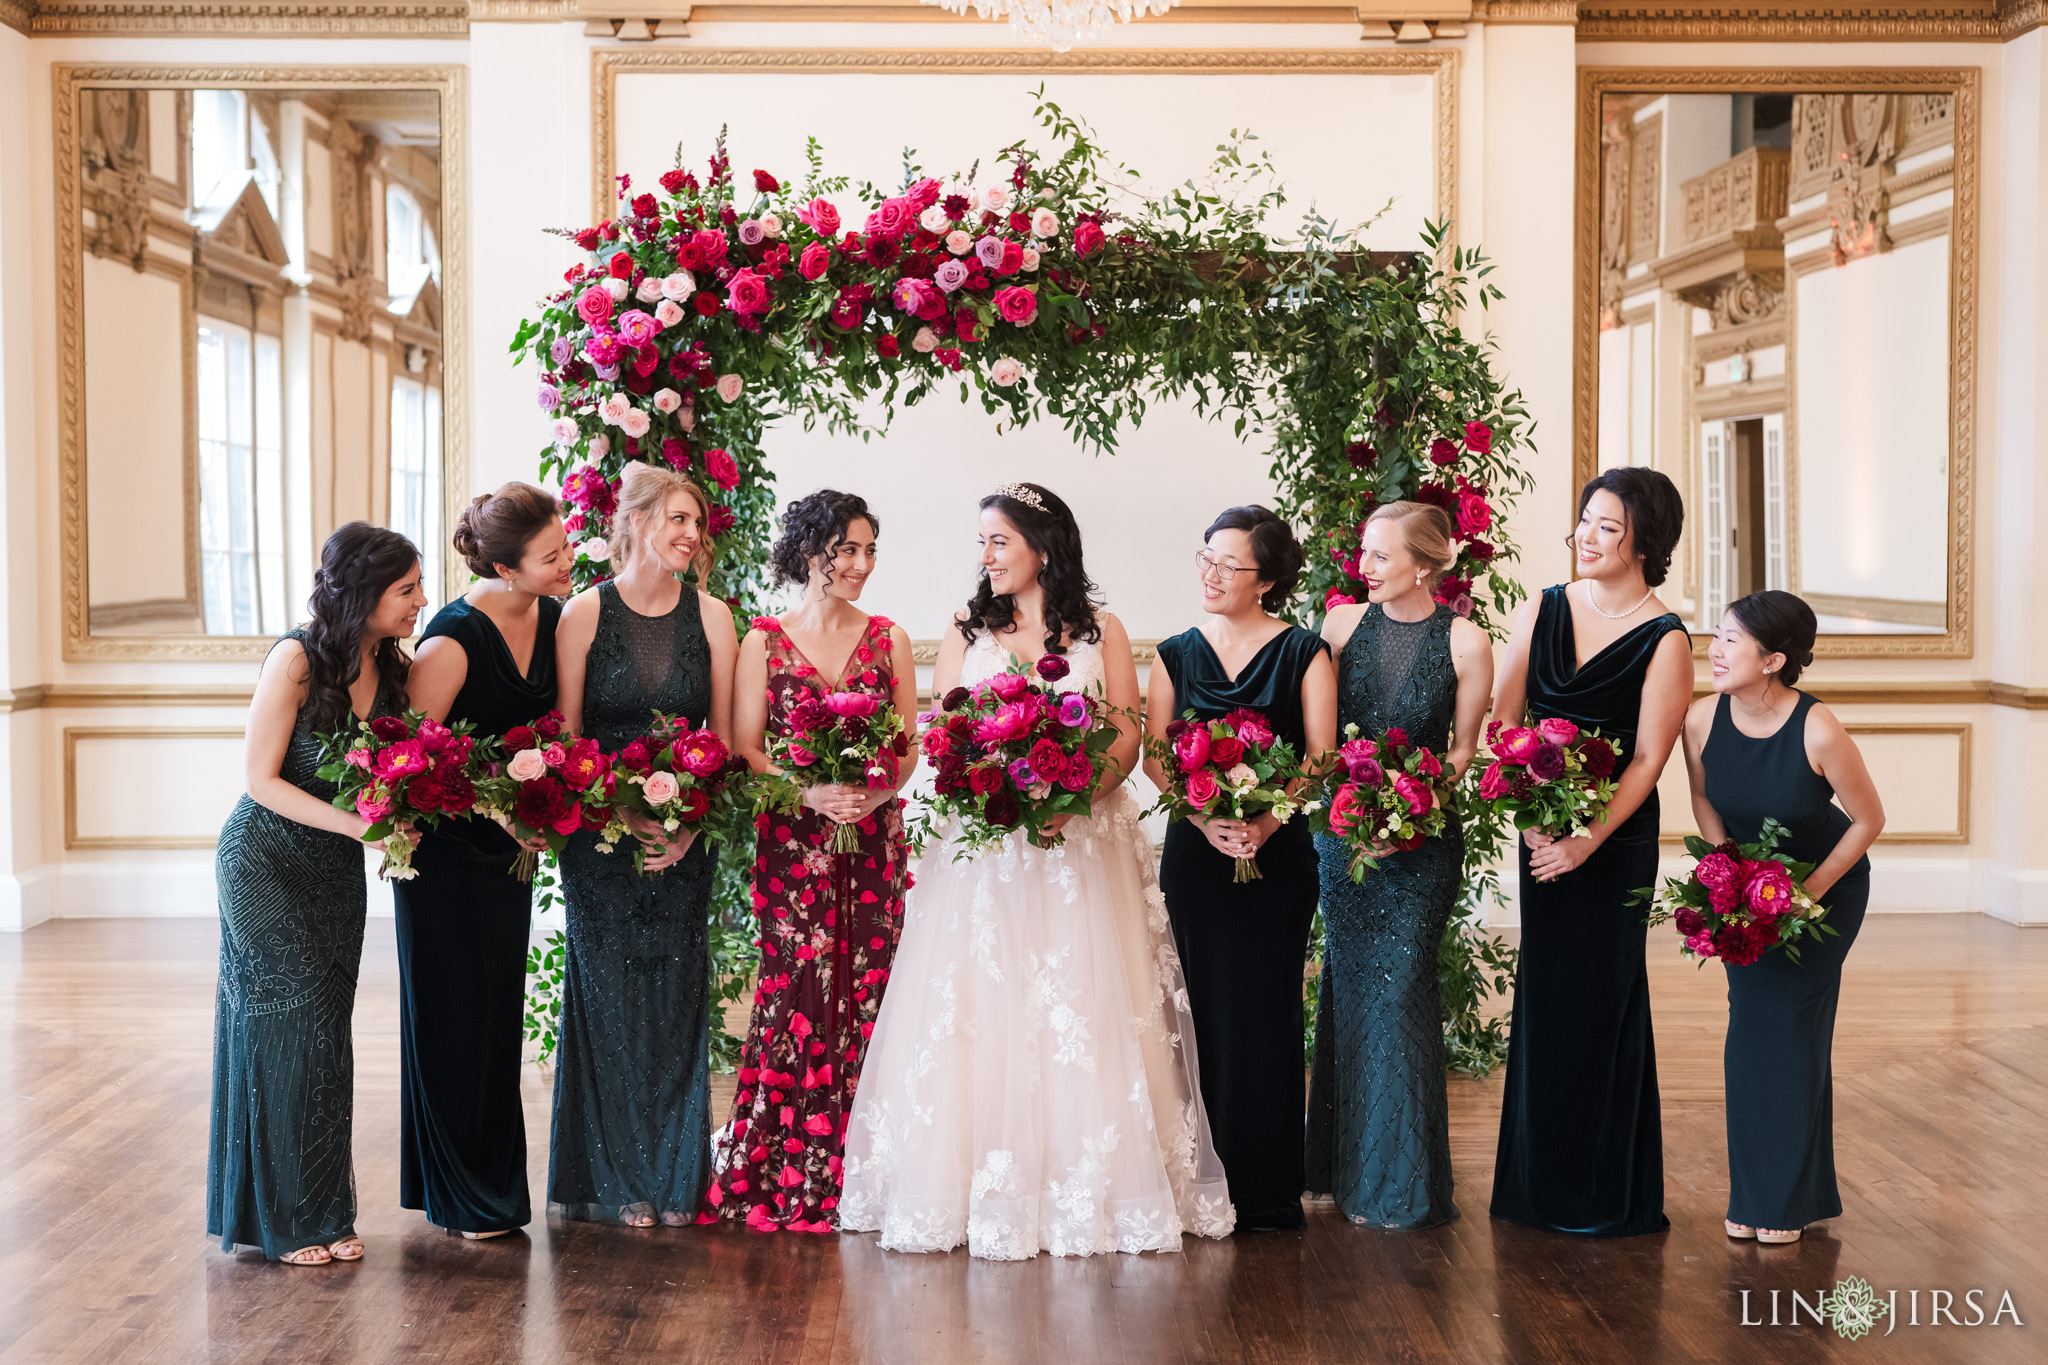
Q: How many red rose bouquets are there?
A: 9